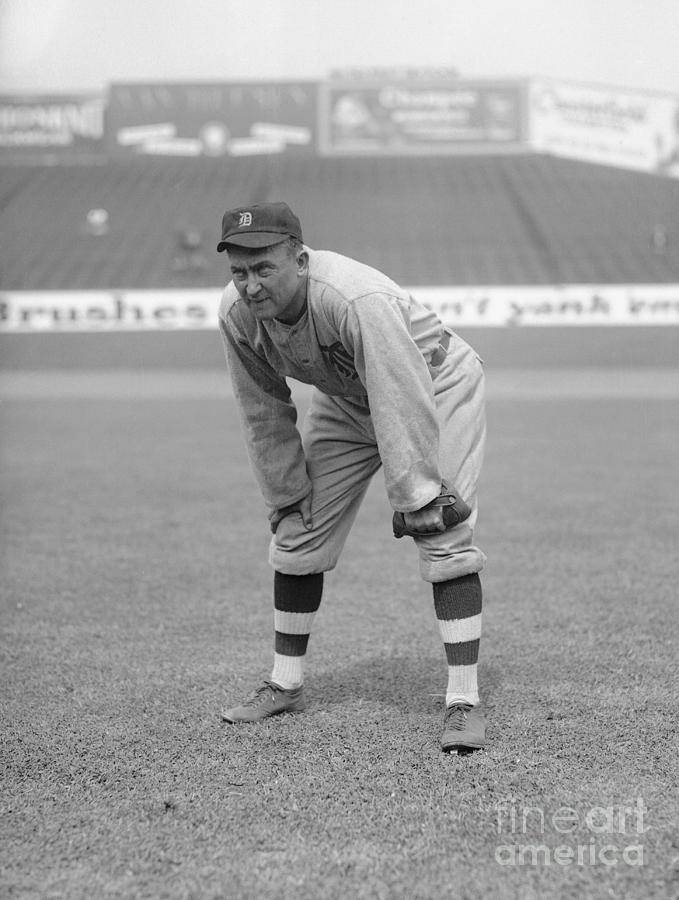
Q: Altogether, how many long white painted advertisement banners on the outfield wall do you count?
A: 1